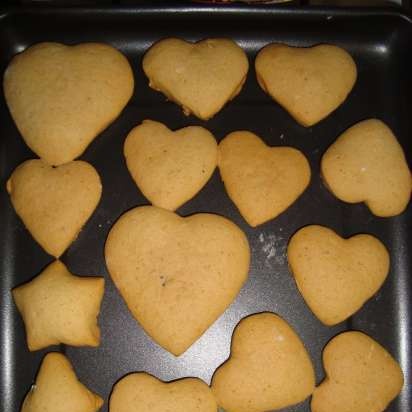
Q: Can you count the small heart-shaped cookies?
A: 10